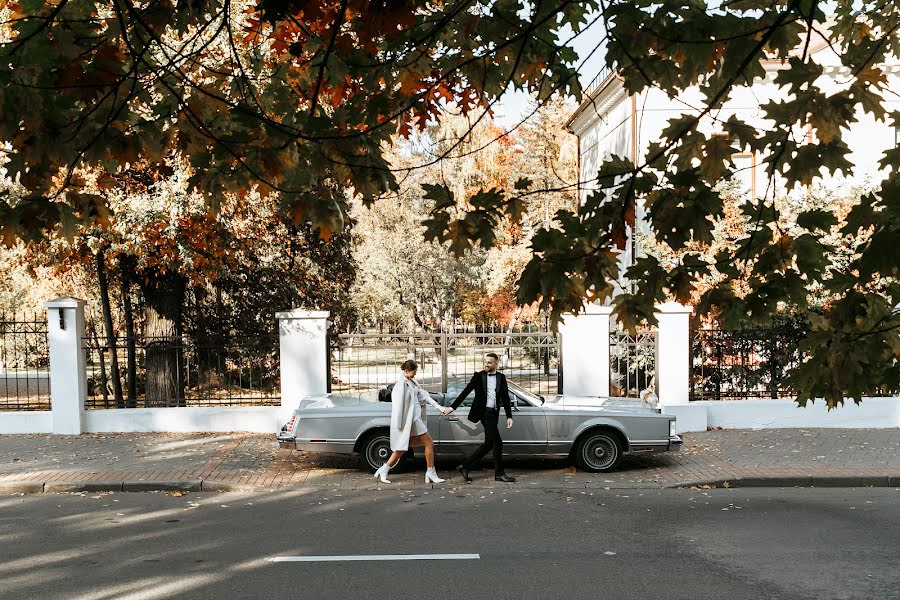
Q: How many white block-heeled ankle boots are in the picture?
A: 2